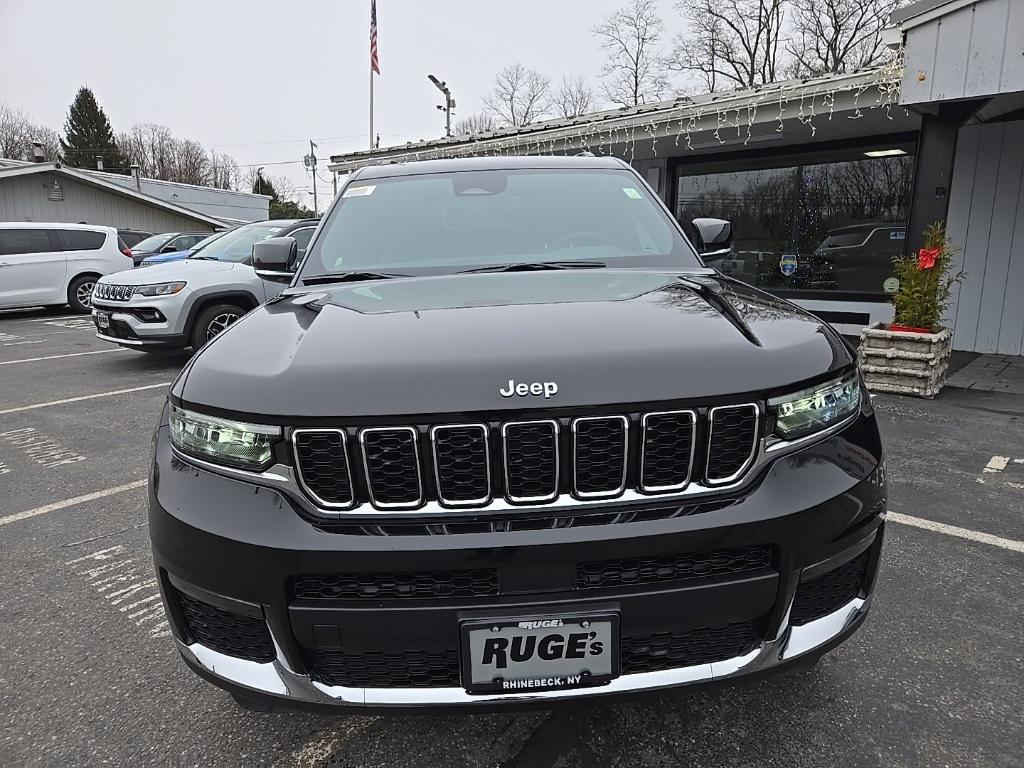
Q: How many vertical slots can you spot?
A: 7